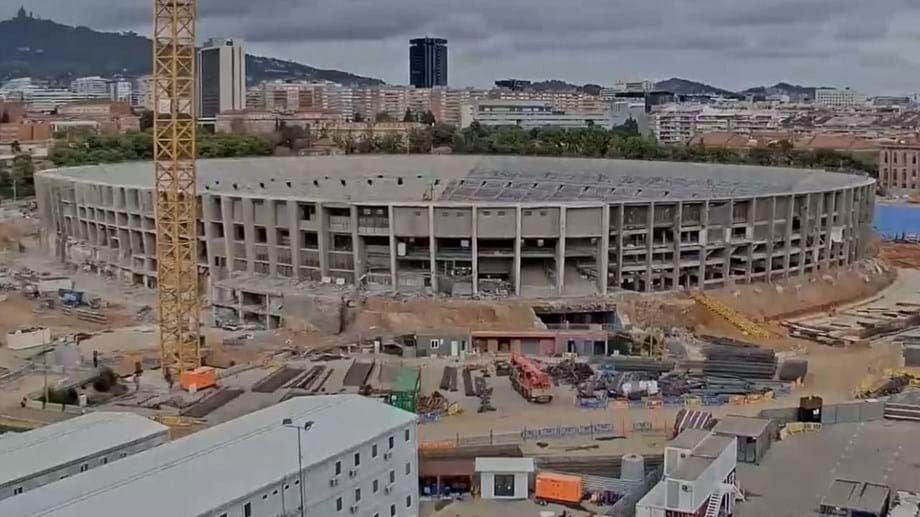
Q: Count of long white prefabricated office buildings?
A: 2